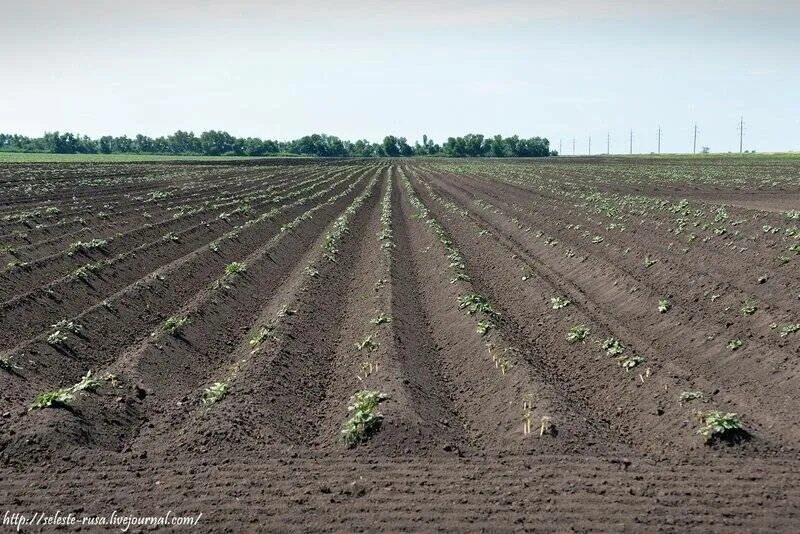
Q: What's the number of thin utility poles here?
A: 8